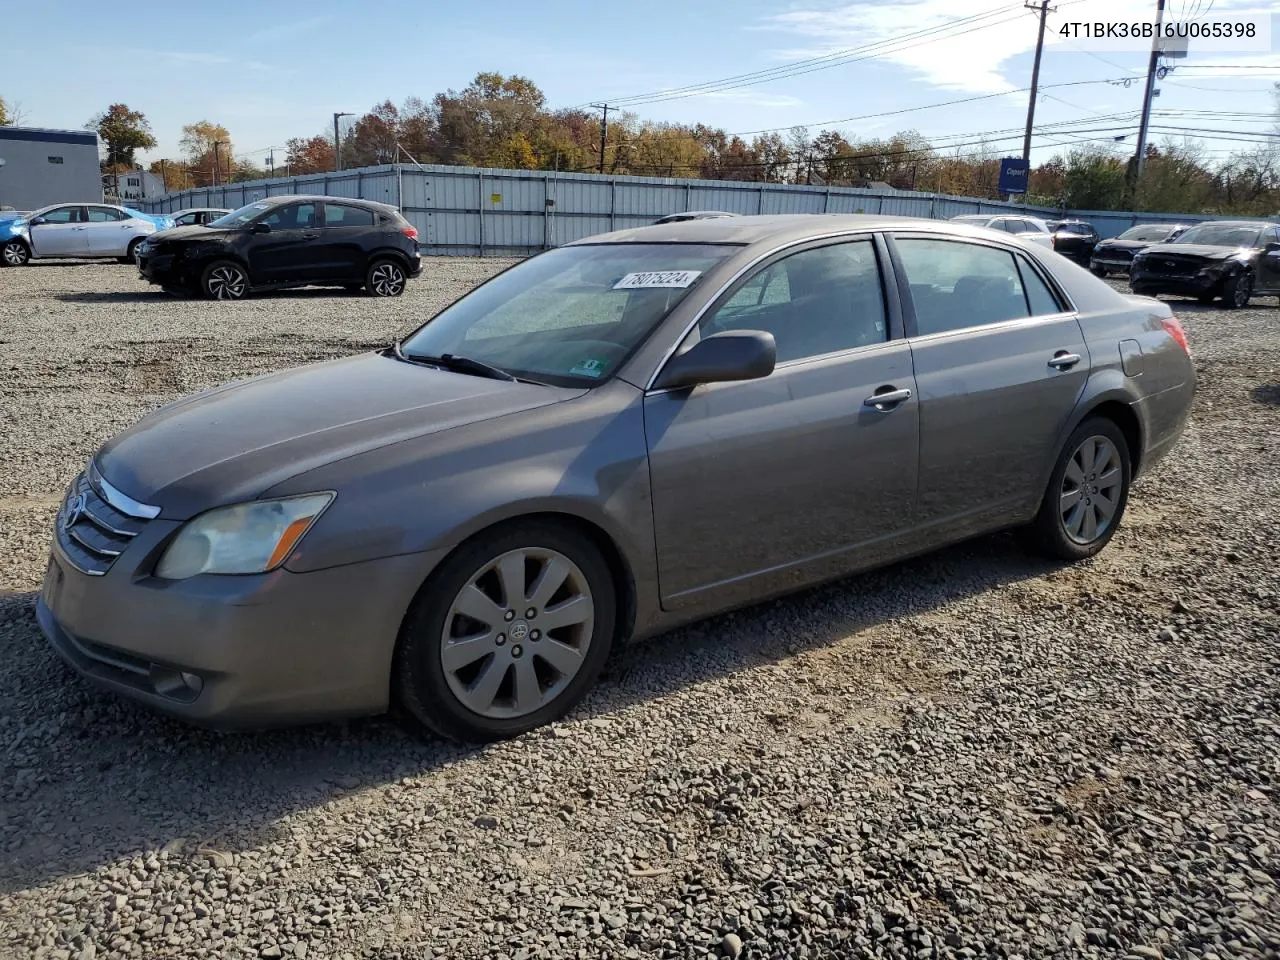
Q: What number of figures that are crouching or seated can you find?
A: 0